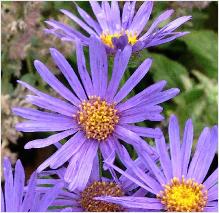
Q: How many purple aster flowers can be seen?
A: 5